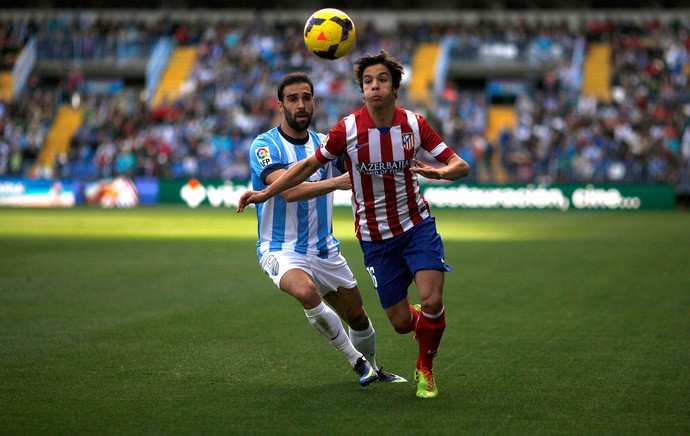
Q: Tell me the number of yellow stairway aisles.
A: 6